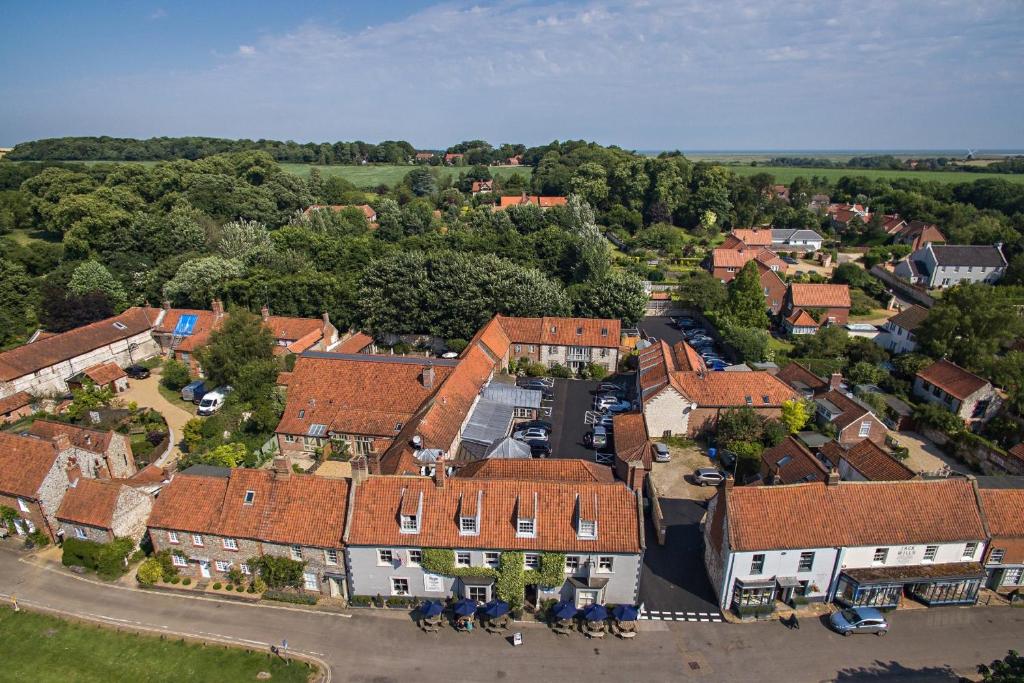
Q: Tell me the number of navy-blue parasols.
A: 6